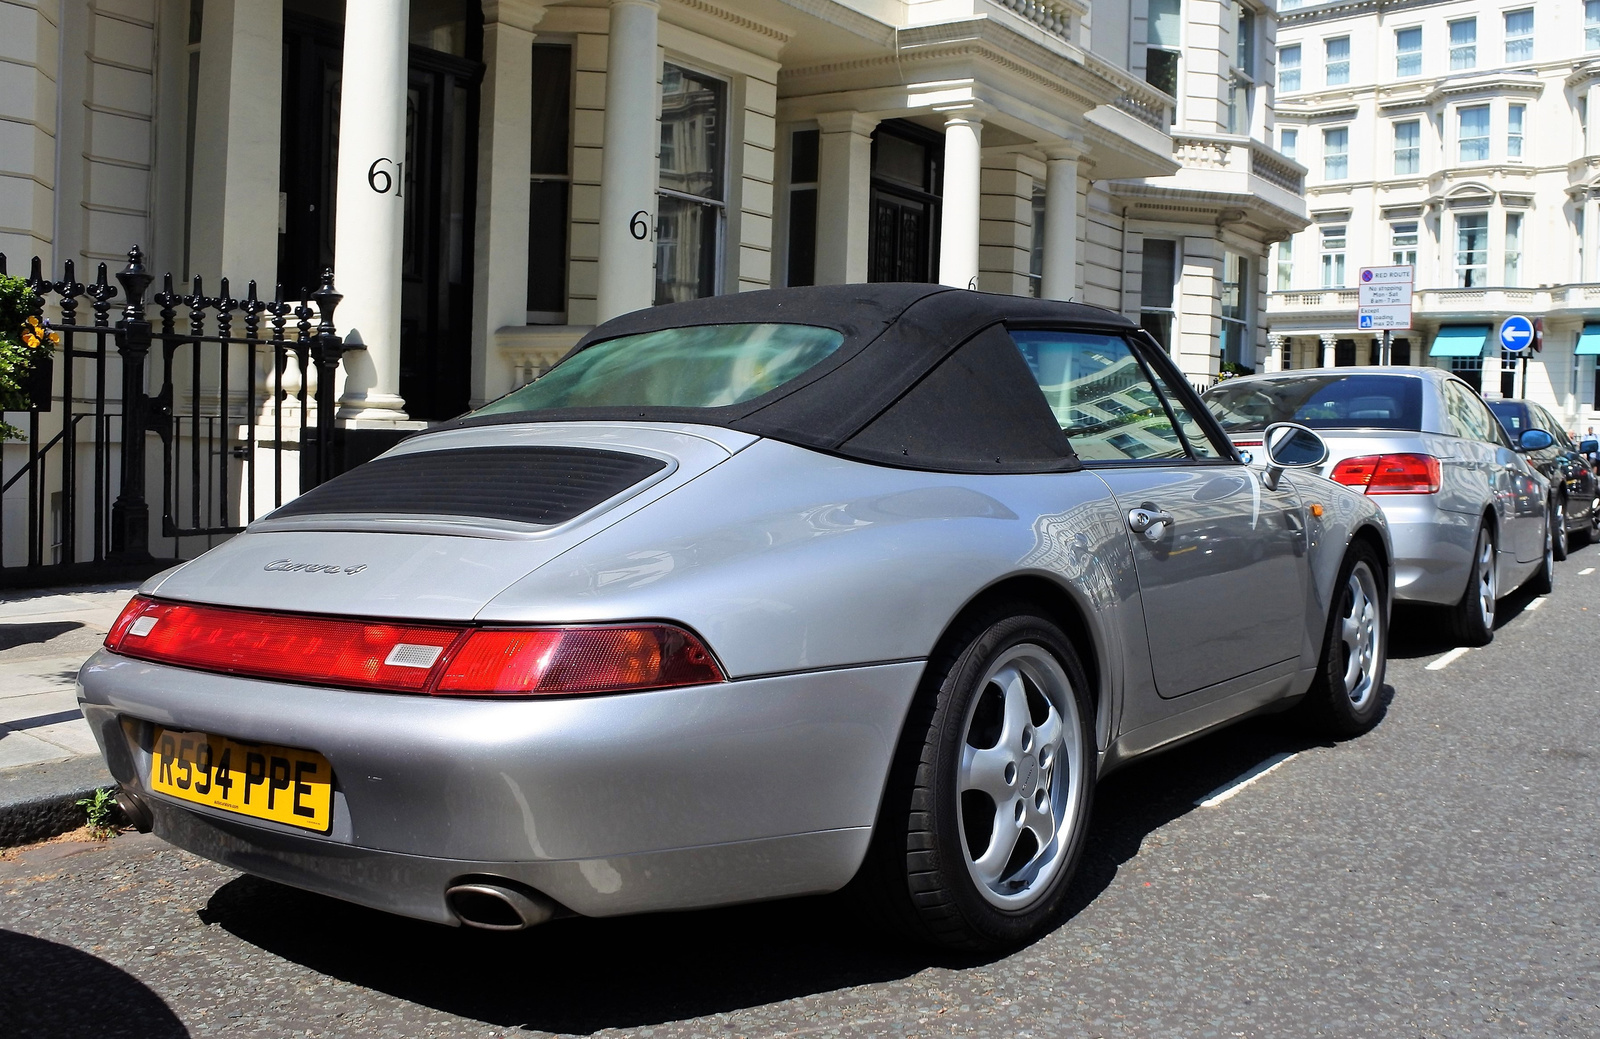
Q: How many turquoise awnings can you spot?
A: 2